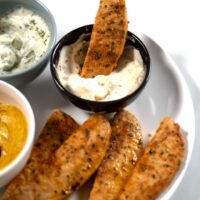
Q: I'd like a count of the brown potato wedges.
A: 5